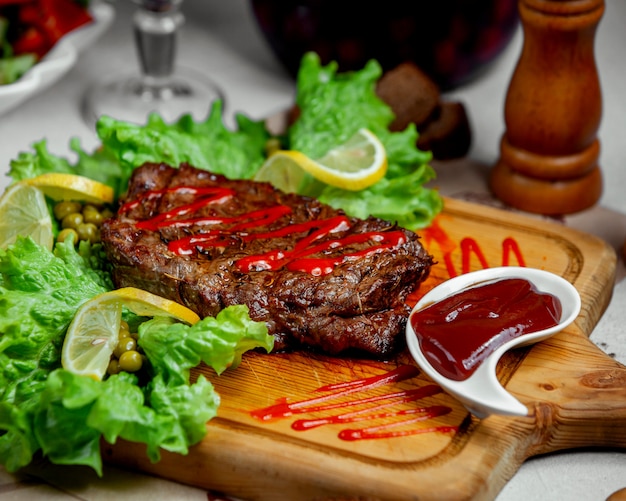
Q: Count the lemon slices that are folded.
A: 3